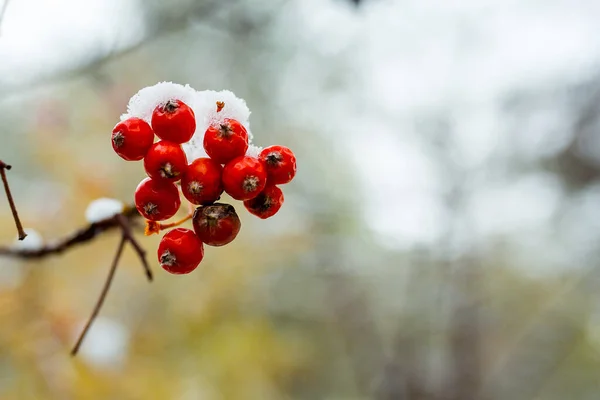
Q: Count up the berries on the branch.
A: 11